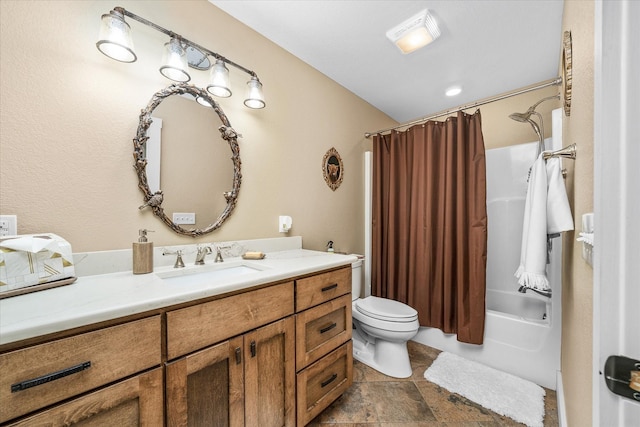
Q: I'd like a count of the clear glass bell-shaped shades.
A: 4